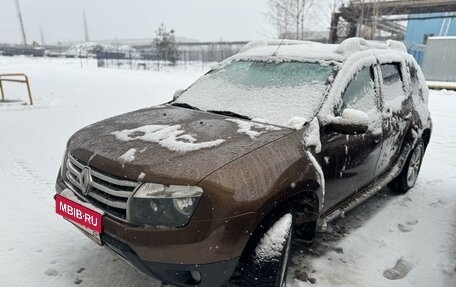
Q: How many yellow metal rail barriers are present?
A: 1